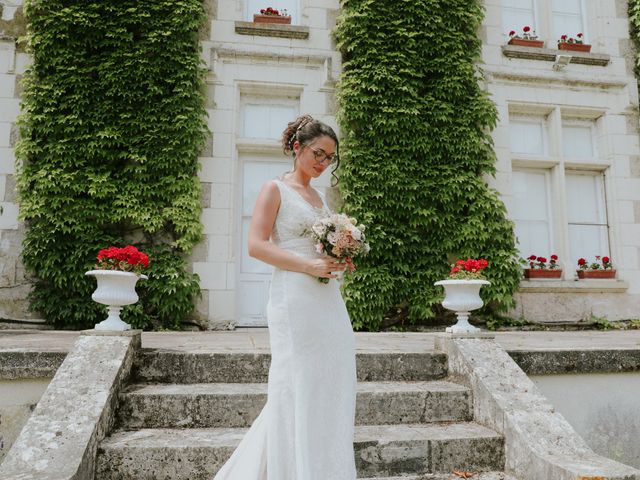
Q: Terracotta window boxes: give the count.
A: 5